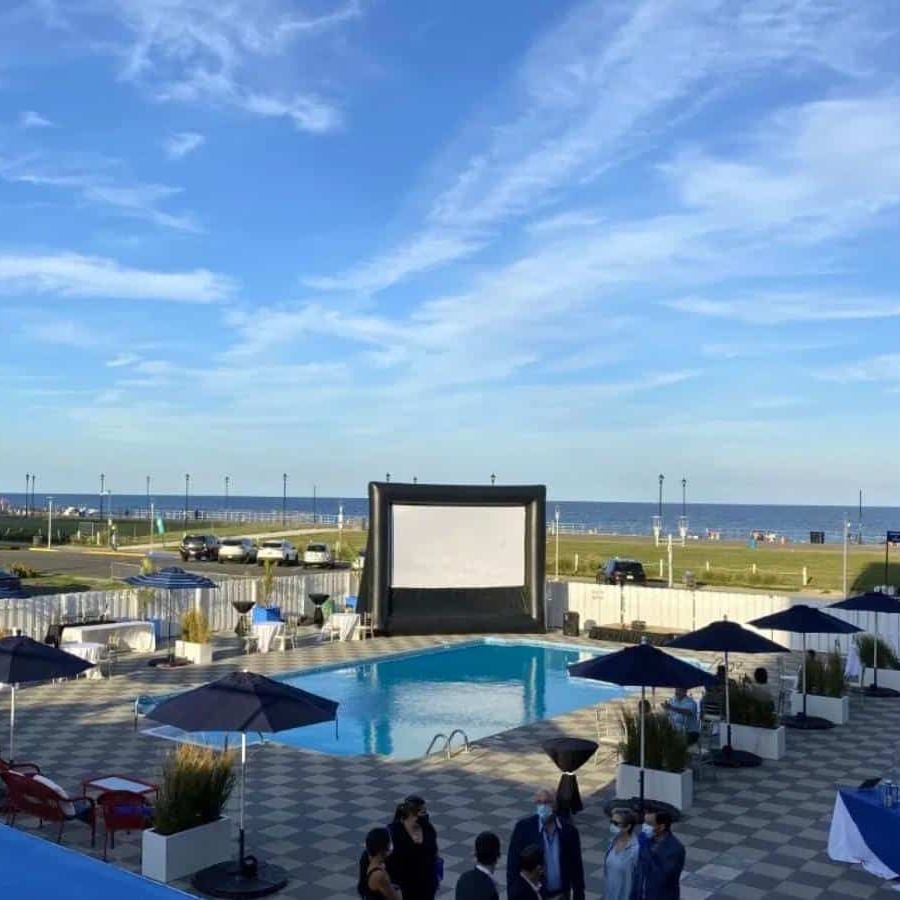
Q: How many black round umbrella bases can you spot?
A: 6